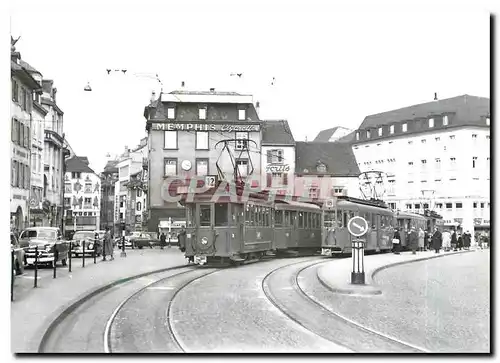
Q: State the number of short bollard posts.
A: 7